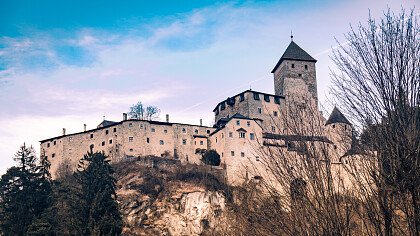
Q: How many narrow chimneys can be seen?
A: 5